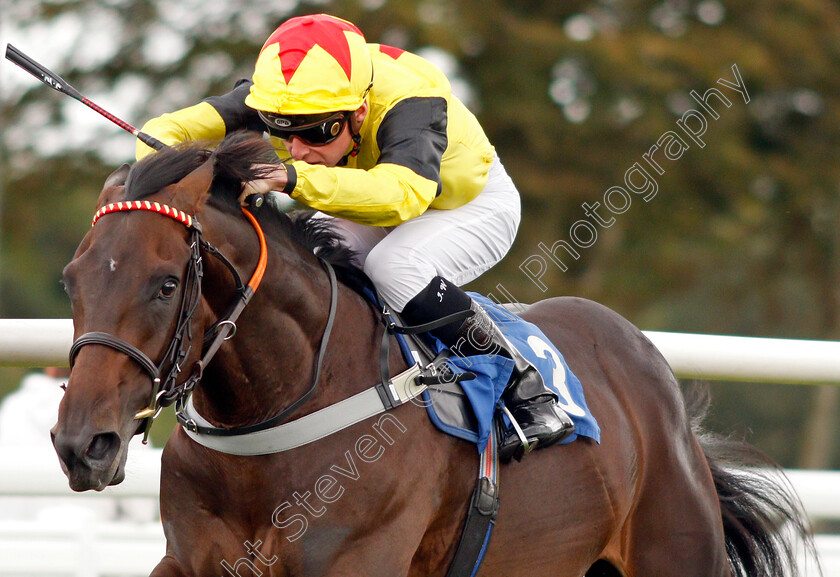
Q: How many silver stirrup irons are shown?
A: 1